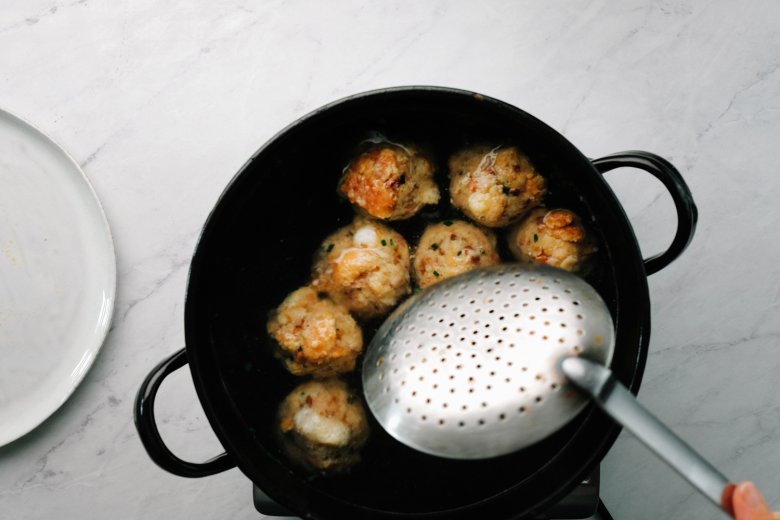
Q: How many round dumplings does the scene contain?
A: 7